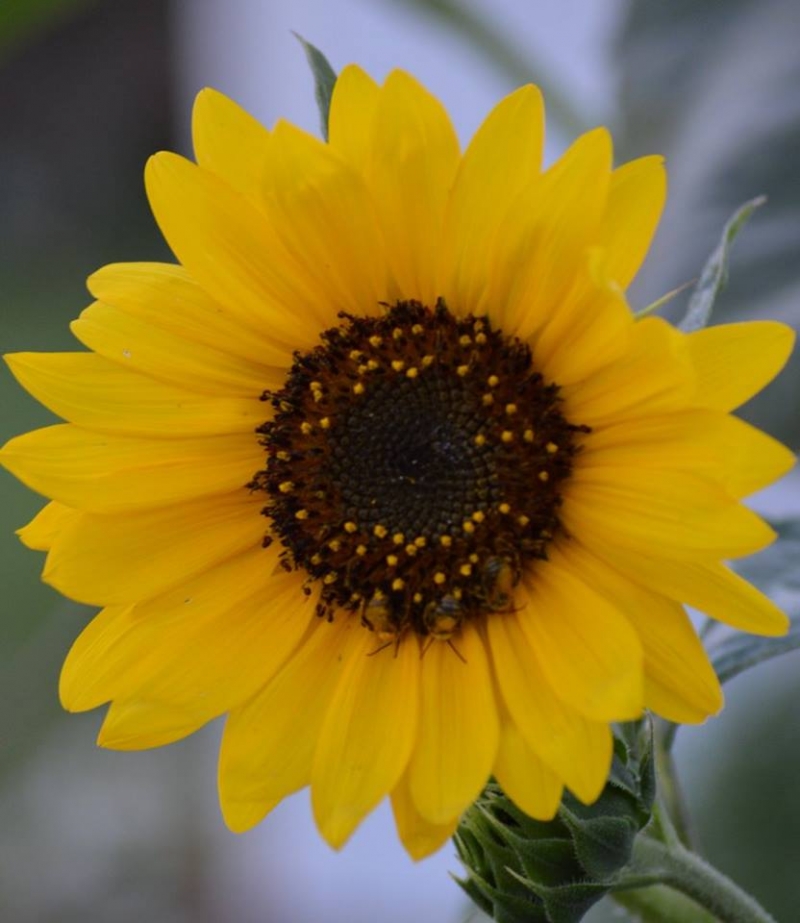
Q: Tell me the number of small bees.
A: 3